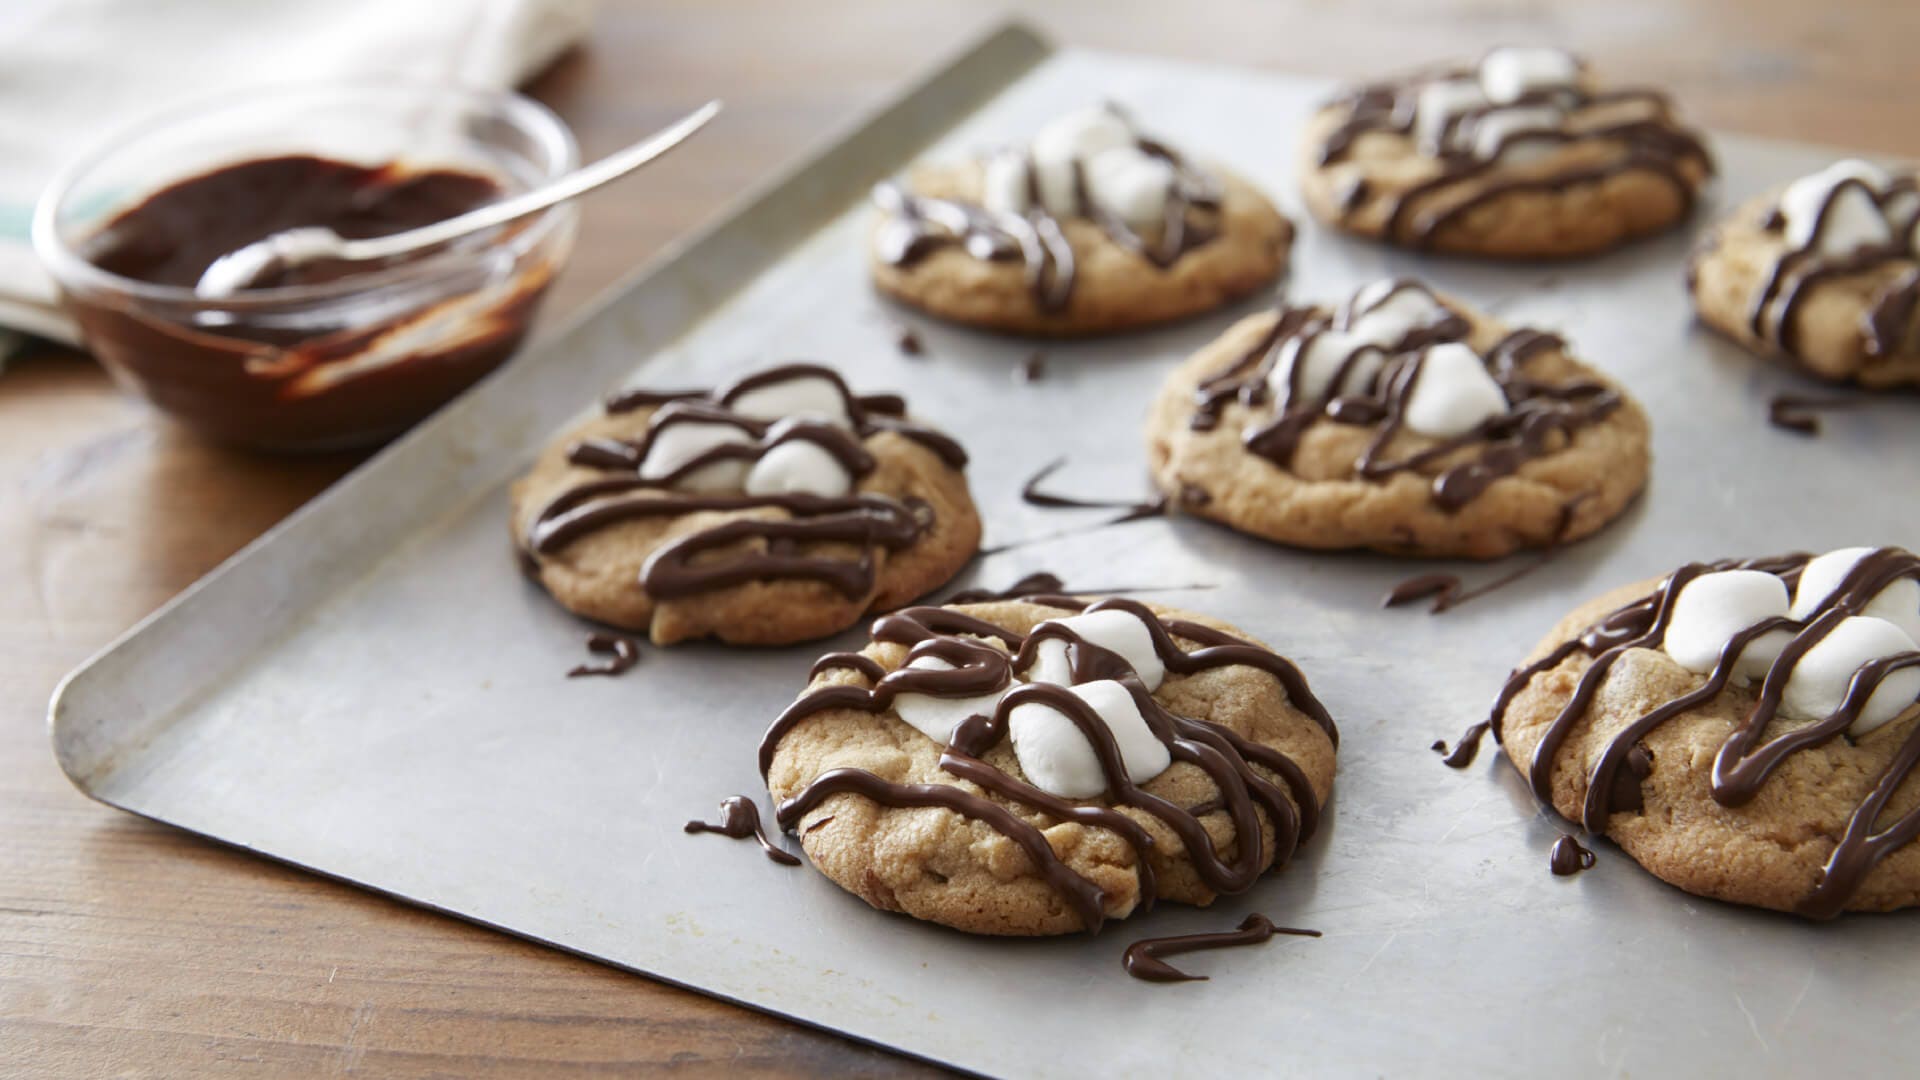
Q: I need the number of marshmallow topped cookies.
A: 7